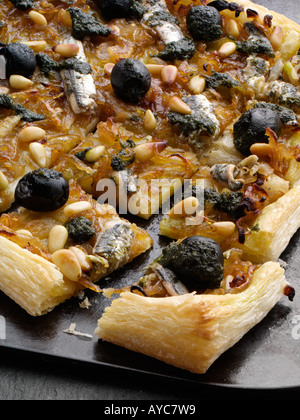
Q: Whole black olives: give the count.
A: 7